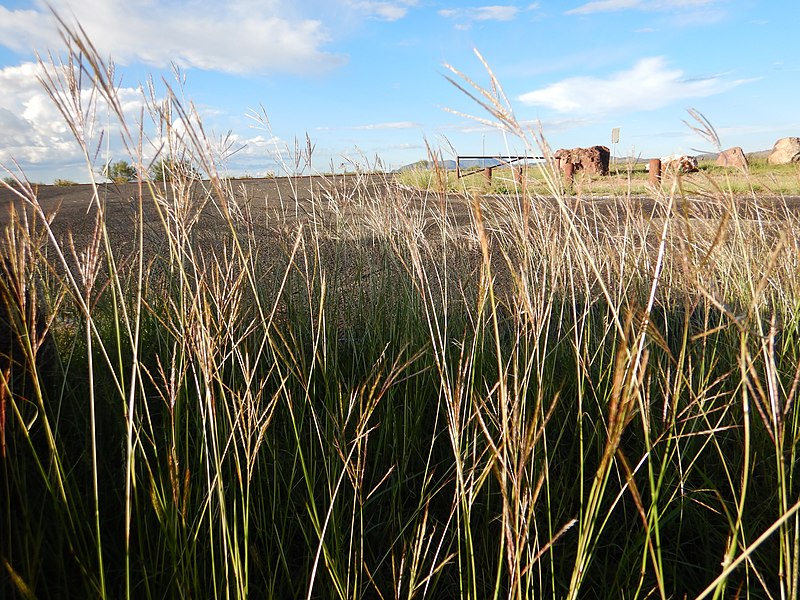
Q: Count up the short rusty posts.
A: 4